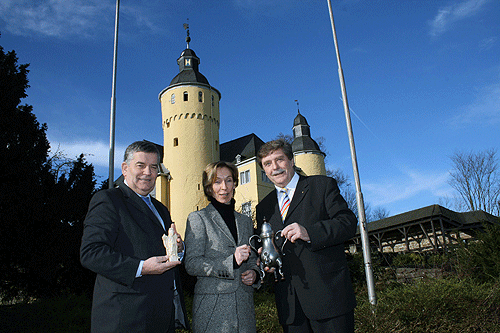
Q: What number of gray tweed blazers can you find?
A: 1